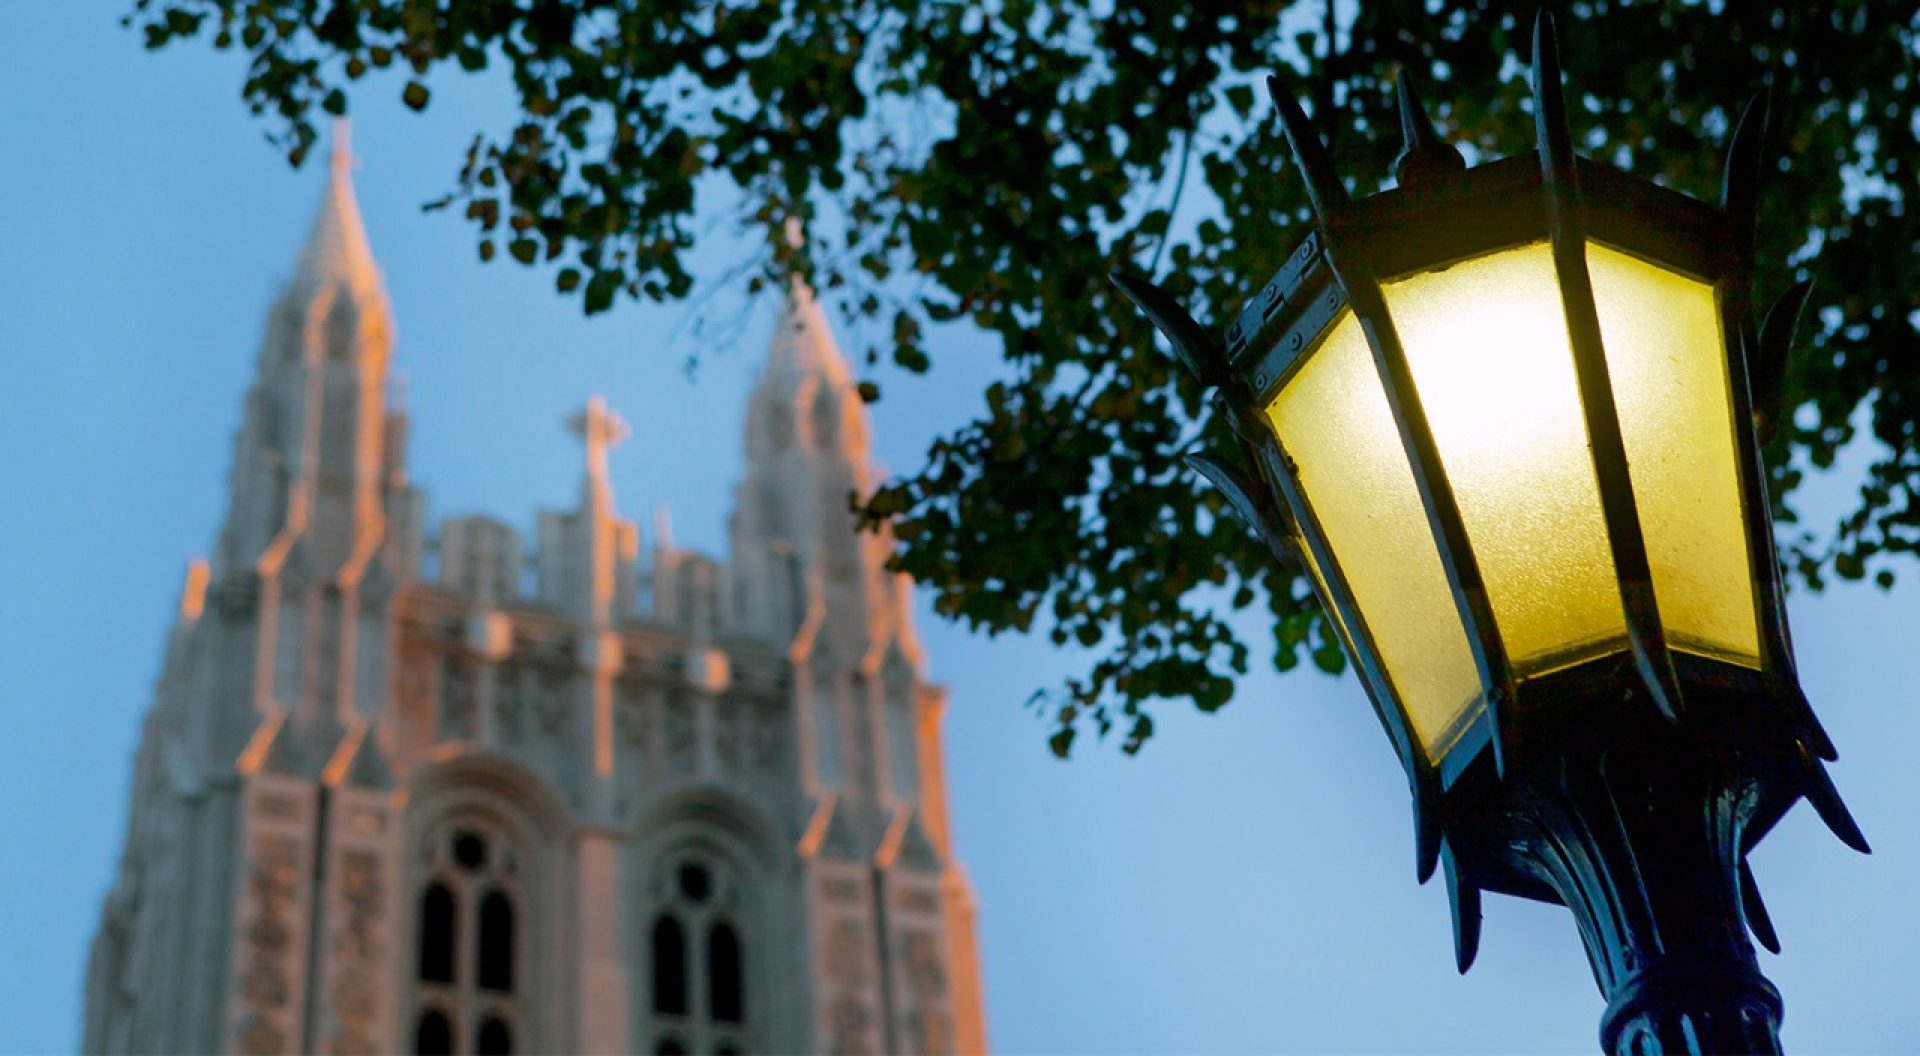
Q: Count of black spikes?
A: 14